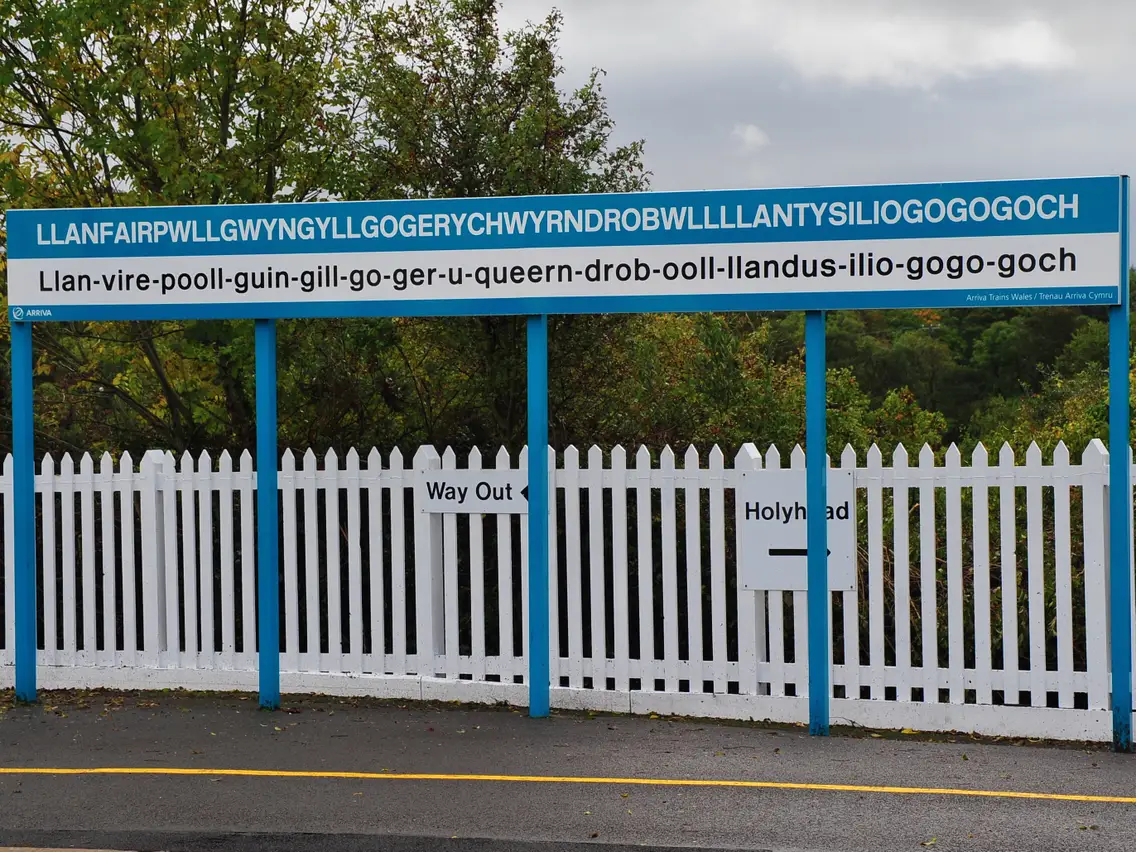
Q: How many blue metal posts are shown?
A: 5